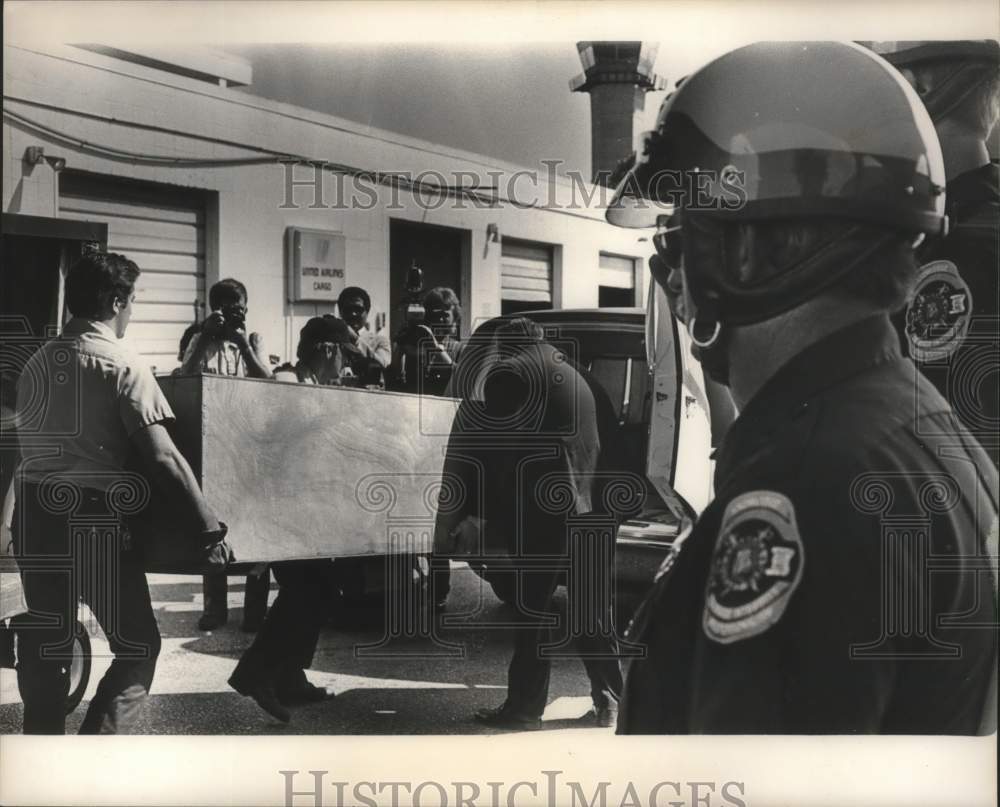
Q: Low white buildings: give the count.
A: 1